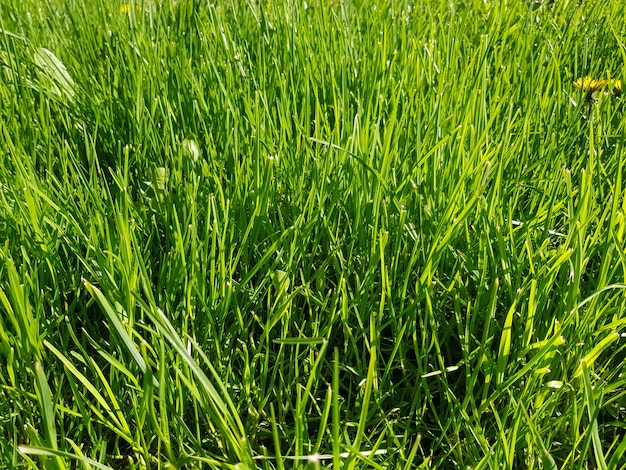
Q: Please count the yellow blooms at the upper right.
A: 2